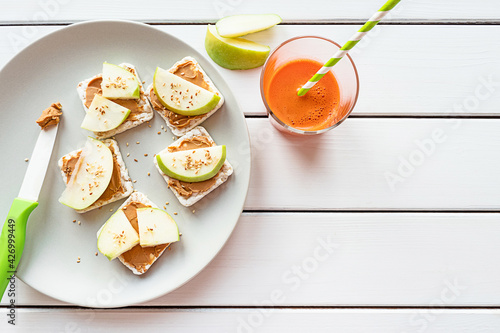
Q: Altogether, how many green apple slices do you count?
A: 9